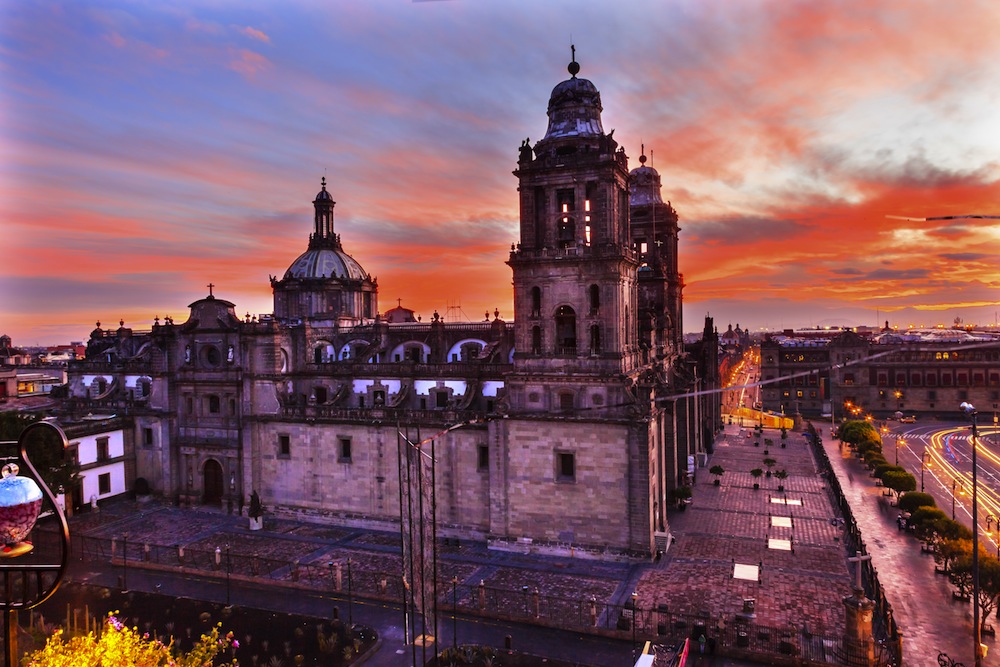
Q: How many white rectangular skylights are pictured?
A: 4